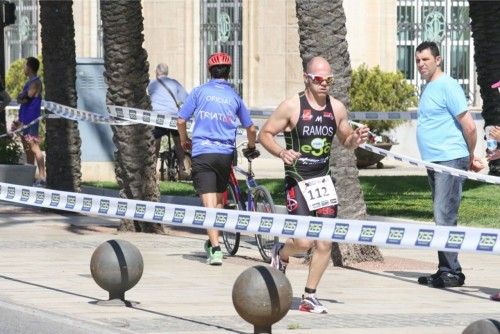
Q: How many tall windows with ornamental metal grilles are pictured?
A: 3